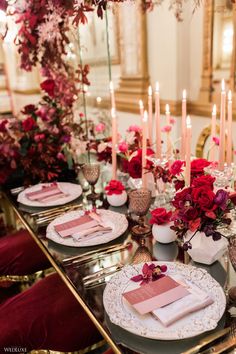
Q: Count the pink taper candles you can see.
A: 12